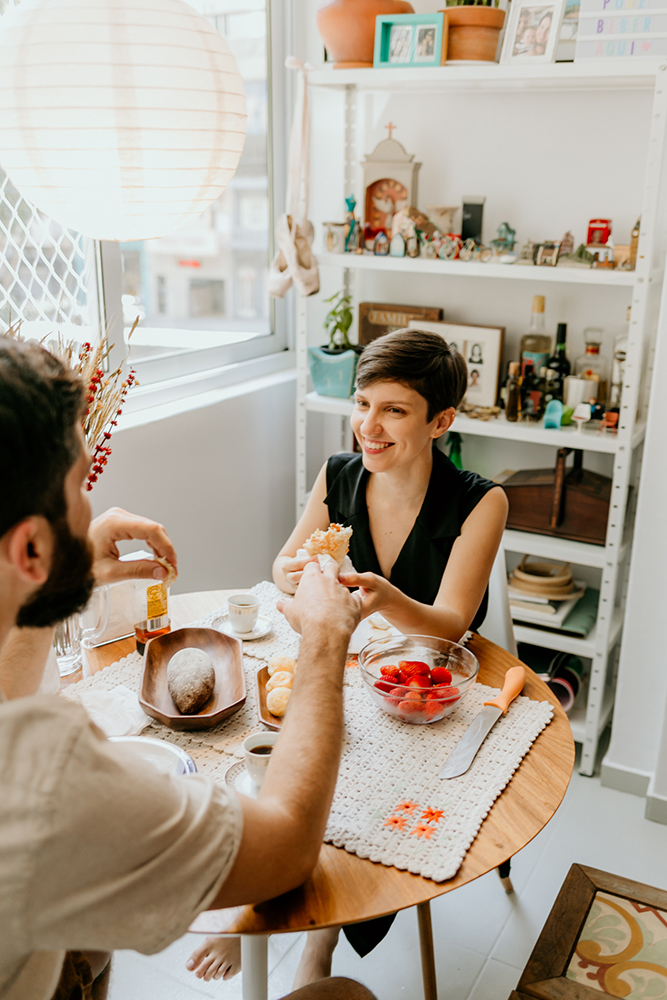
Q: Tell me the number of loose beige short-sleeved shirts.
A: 1